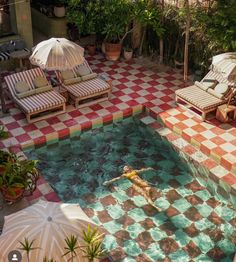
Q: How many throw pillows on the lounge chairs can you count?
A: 6